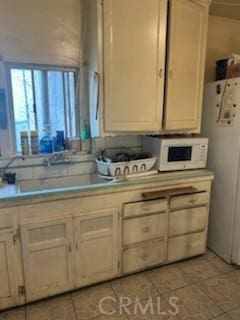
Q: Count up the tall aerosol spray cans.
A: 2